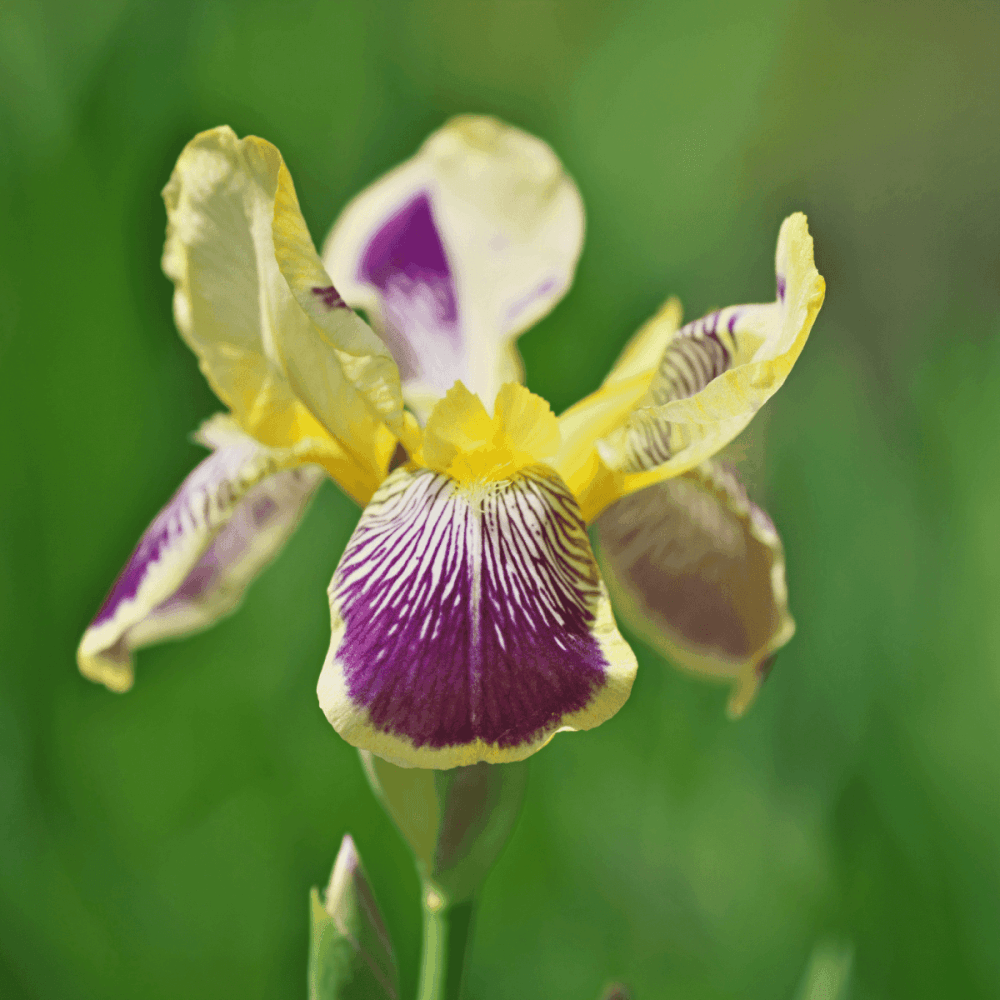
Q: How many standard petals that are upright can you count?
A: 3